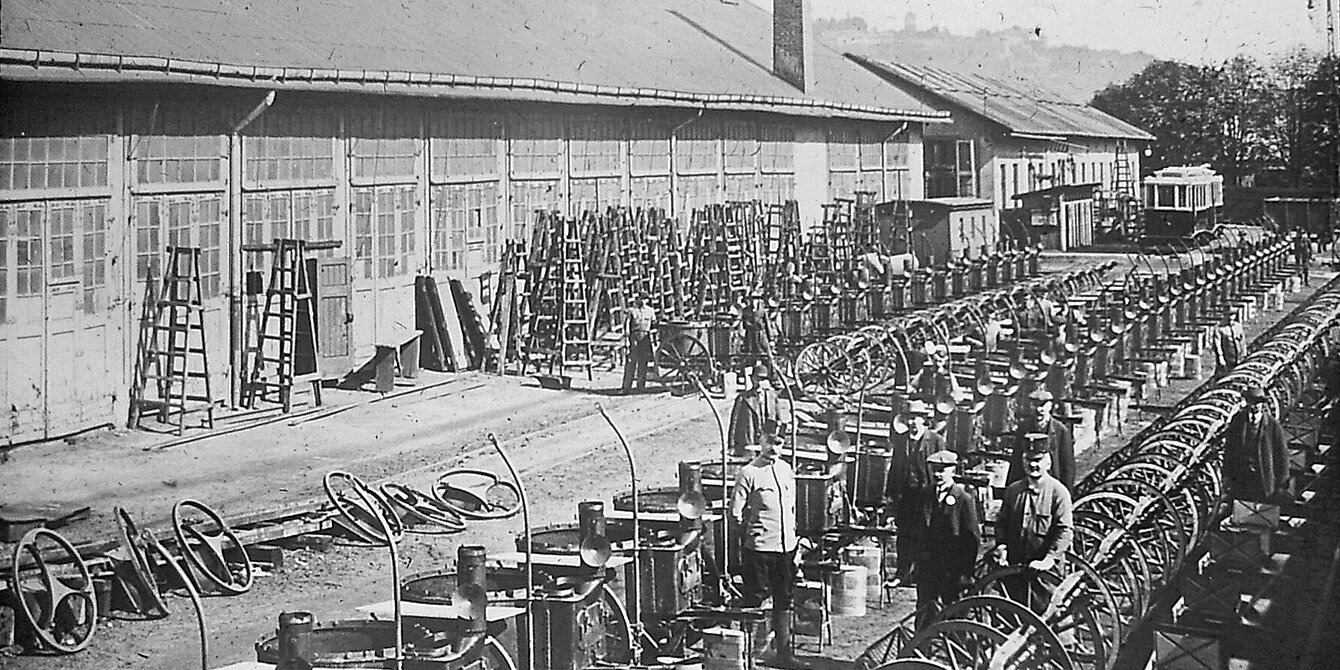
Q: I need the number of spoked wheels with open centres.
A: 6